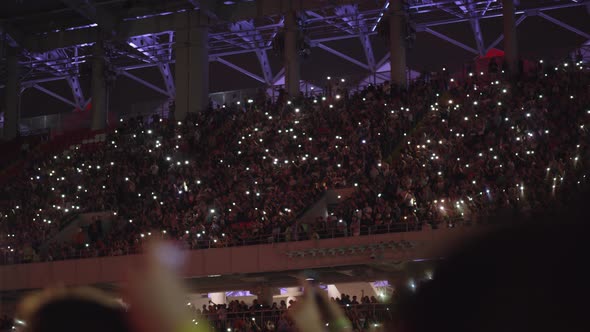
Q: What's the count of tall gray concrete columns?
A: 6